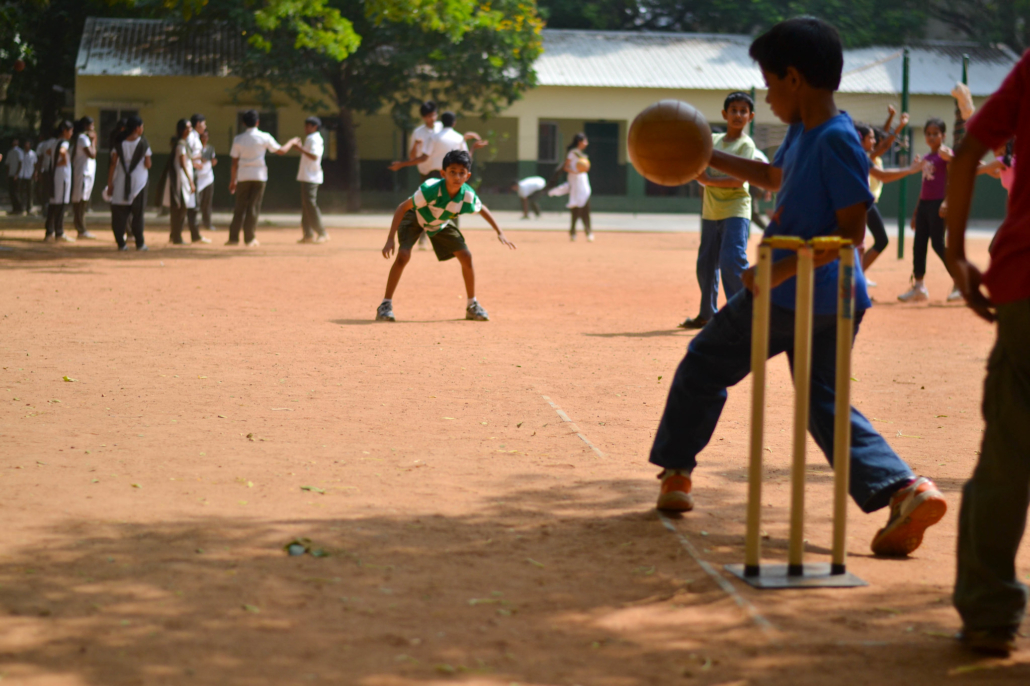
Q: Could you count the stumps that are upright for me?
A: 3